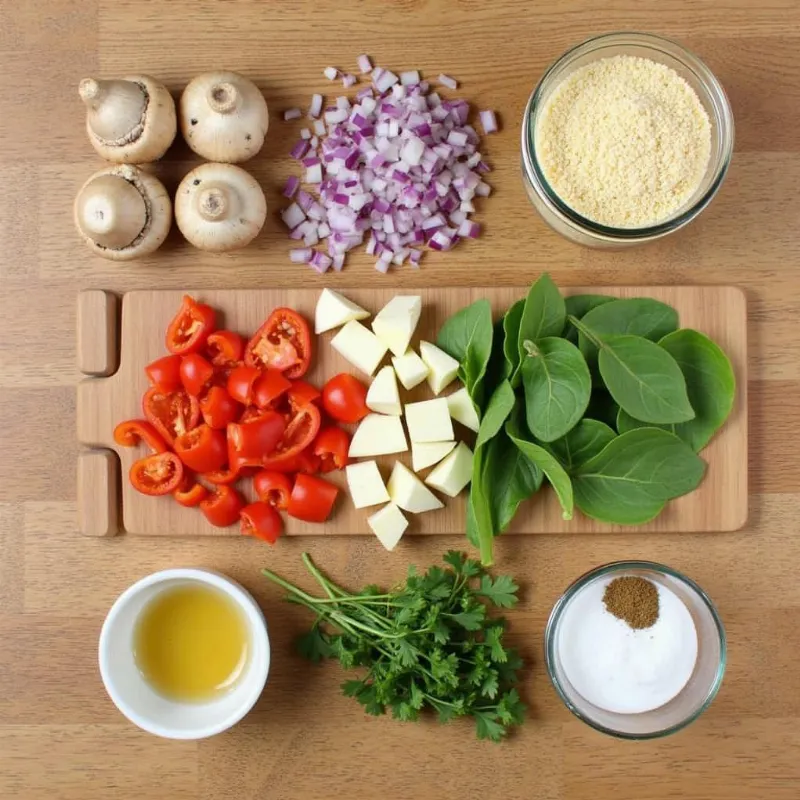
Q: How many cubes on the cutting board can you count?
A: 14